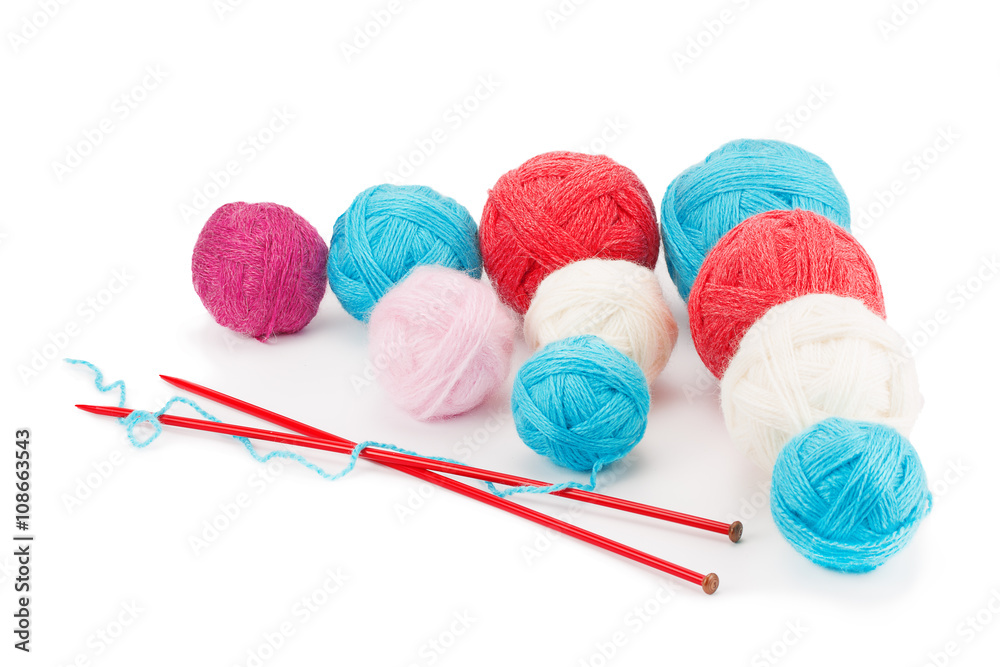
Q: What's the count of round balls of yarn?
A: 10